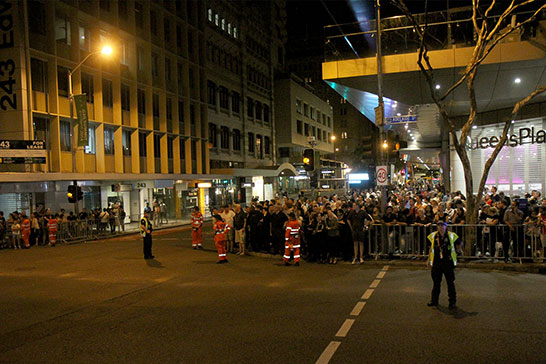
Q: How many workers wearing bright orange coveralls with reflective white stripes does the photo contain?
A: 5